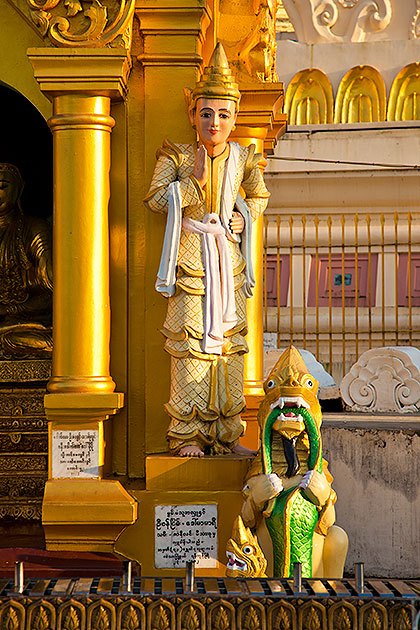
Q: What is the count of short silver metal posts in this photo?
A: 5